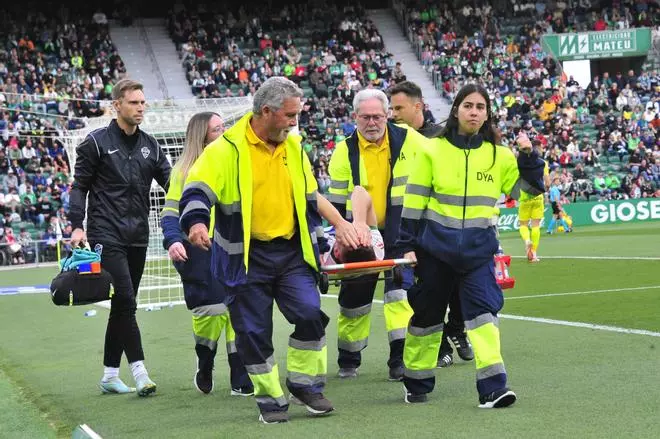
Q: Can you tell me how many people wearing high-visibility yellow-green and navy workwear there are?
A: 4